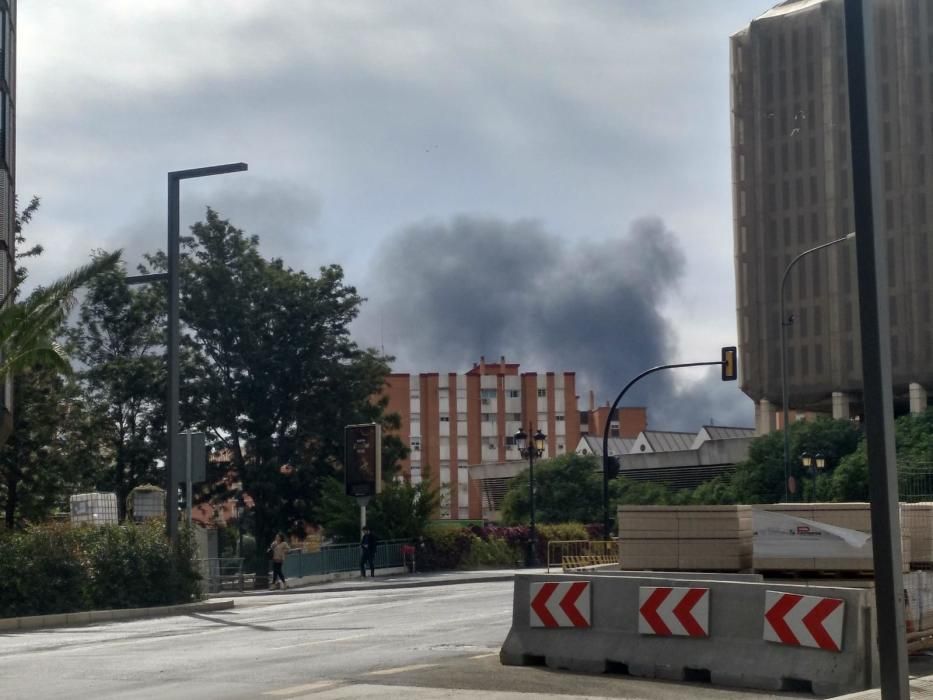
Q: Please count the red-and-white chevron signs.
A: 3